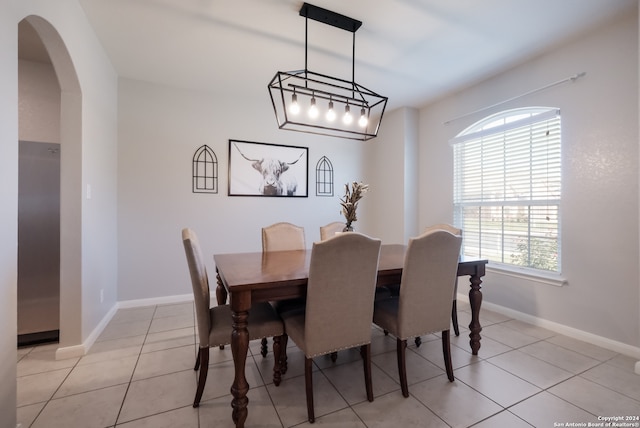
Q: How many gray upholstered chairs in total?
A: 6